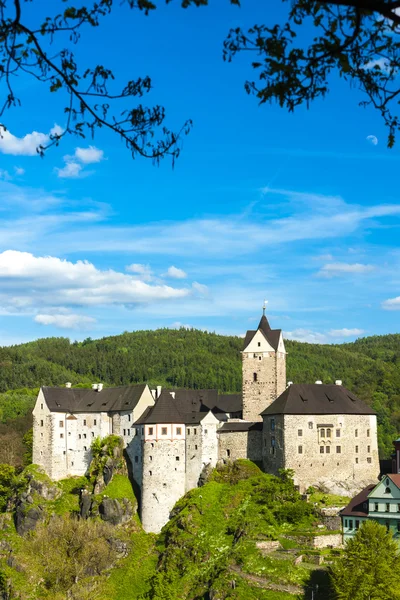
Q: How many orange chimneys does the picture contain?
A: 0